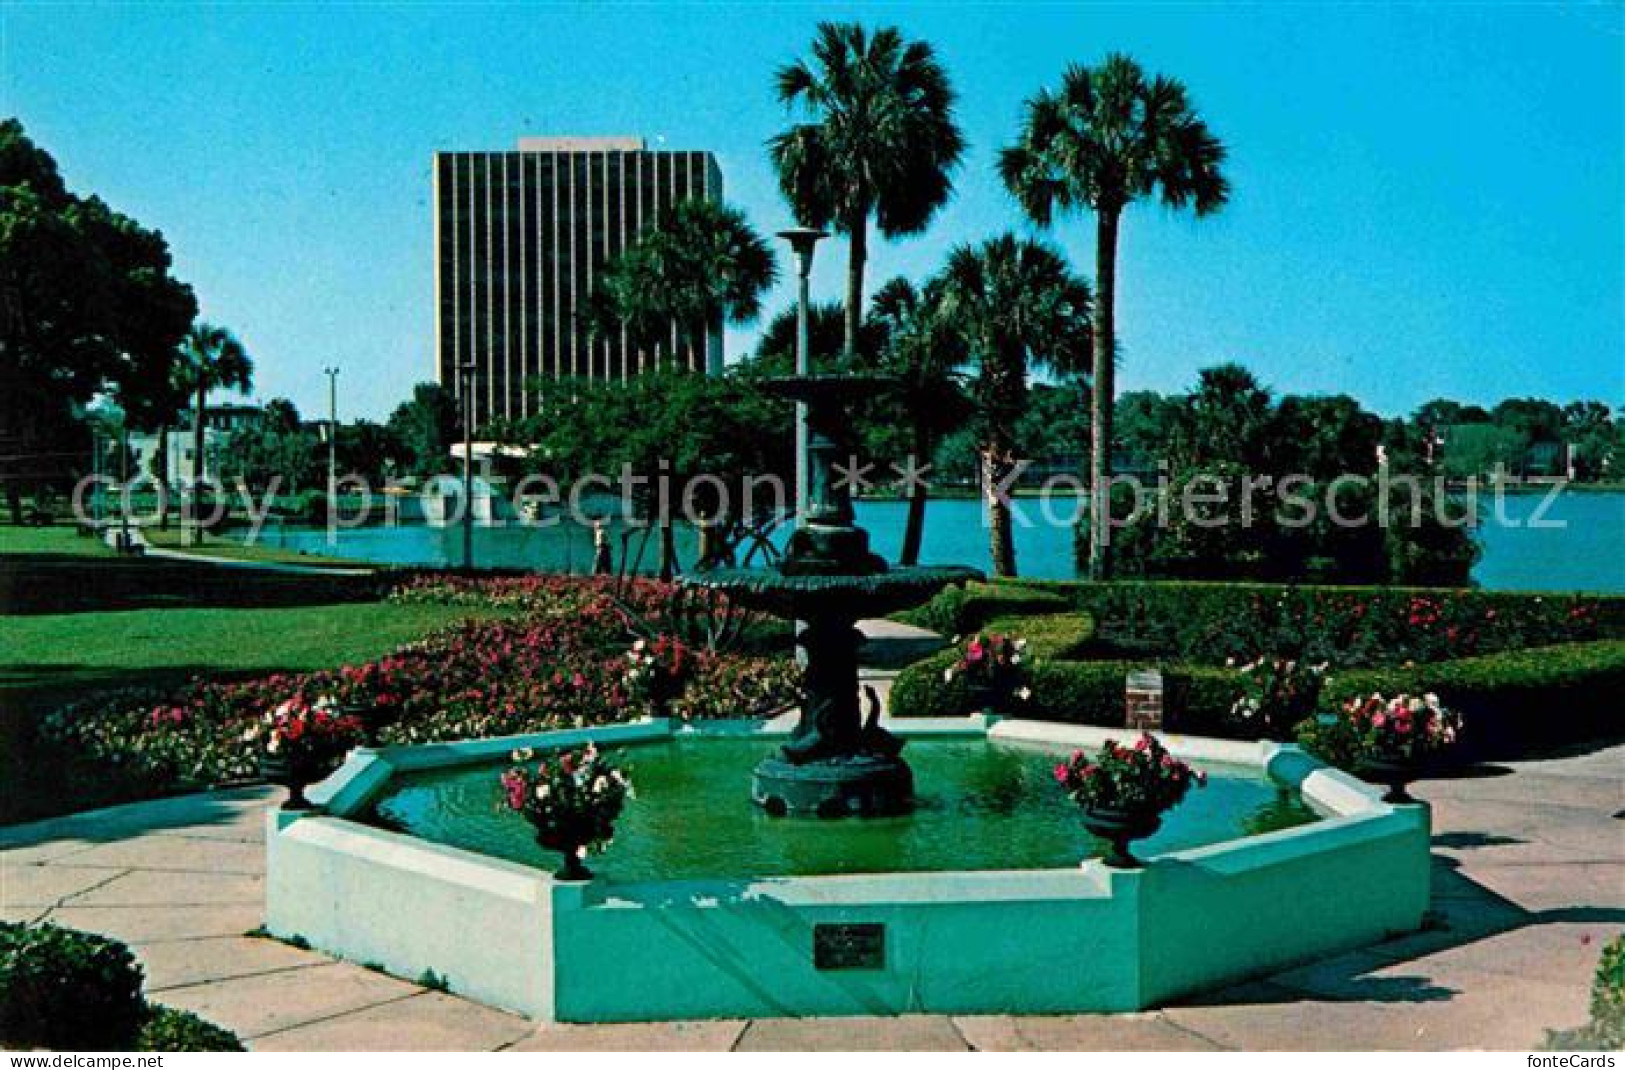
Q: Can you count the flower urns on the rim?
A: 8